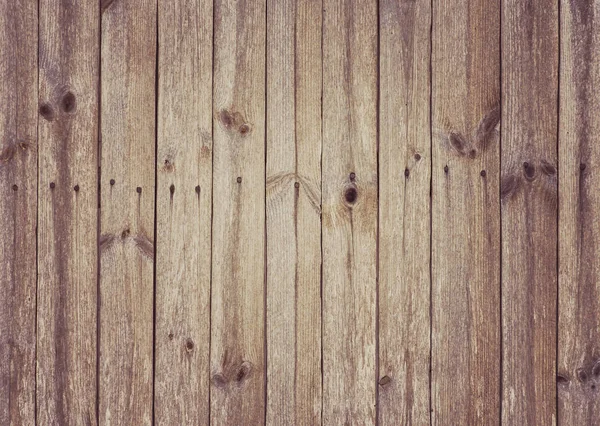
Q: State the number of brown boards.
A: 11